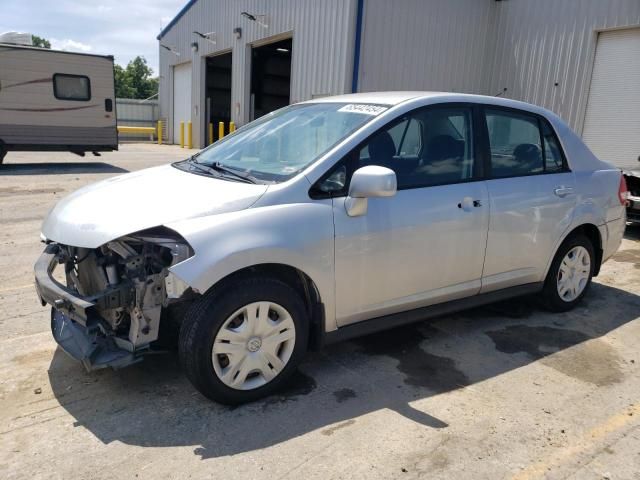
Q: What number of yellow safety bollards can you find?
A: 6